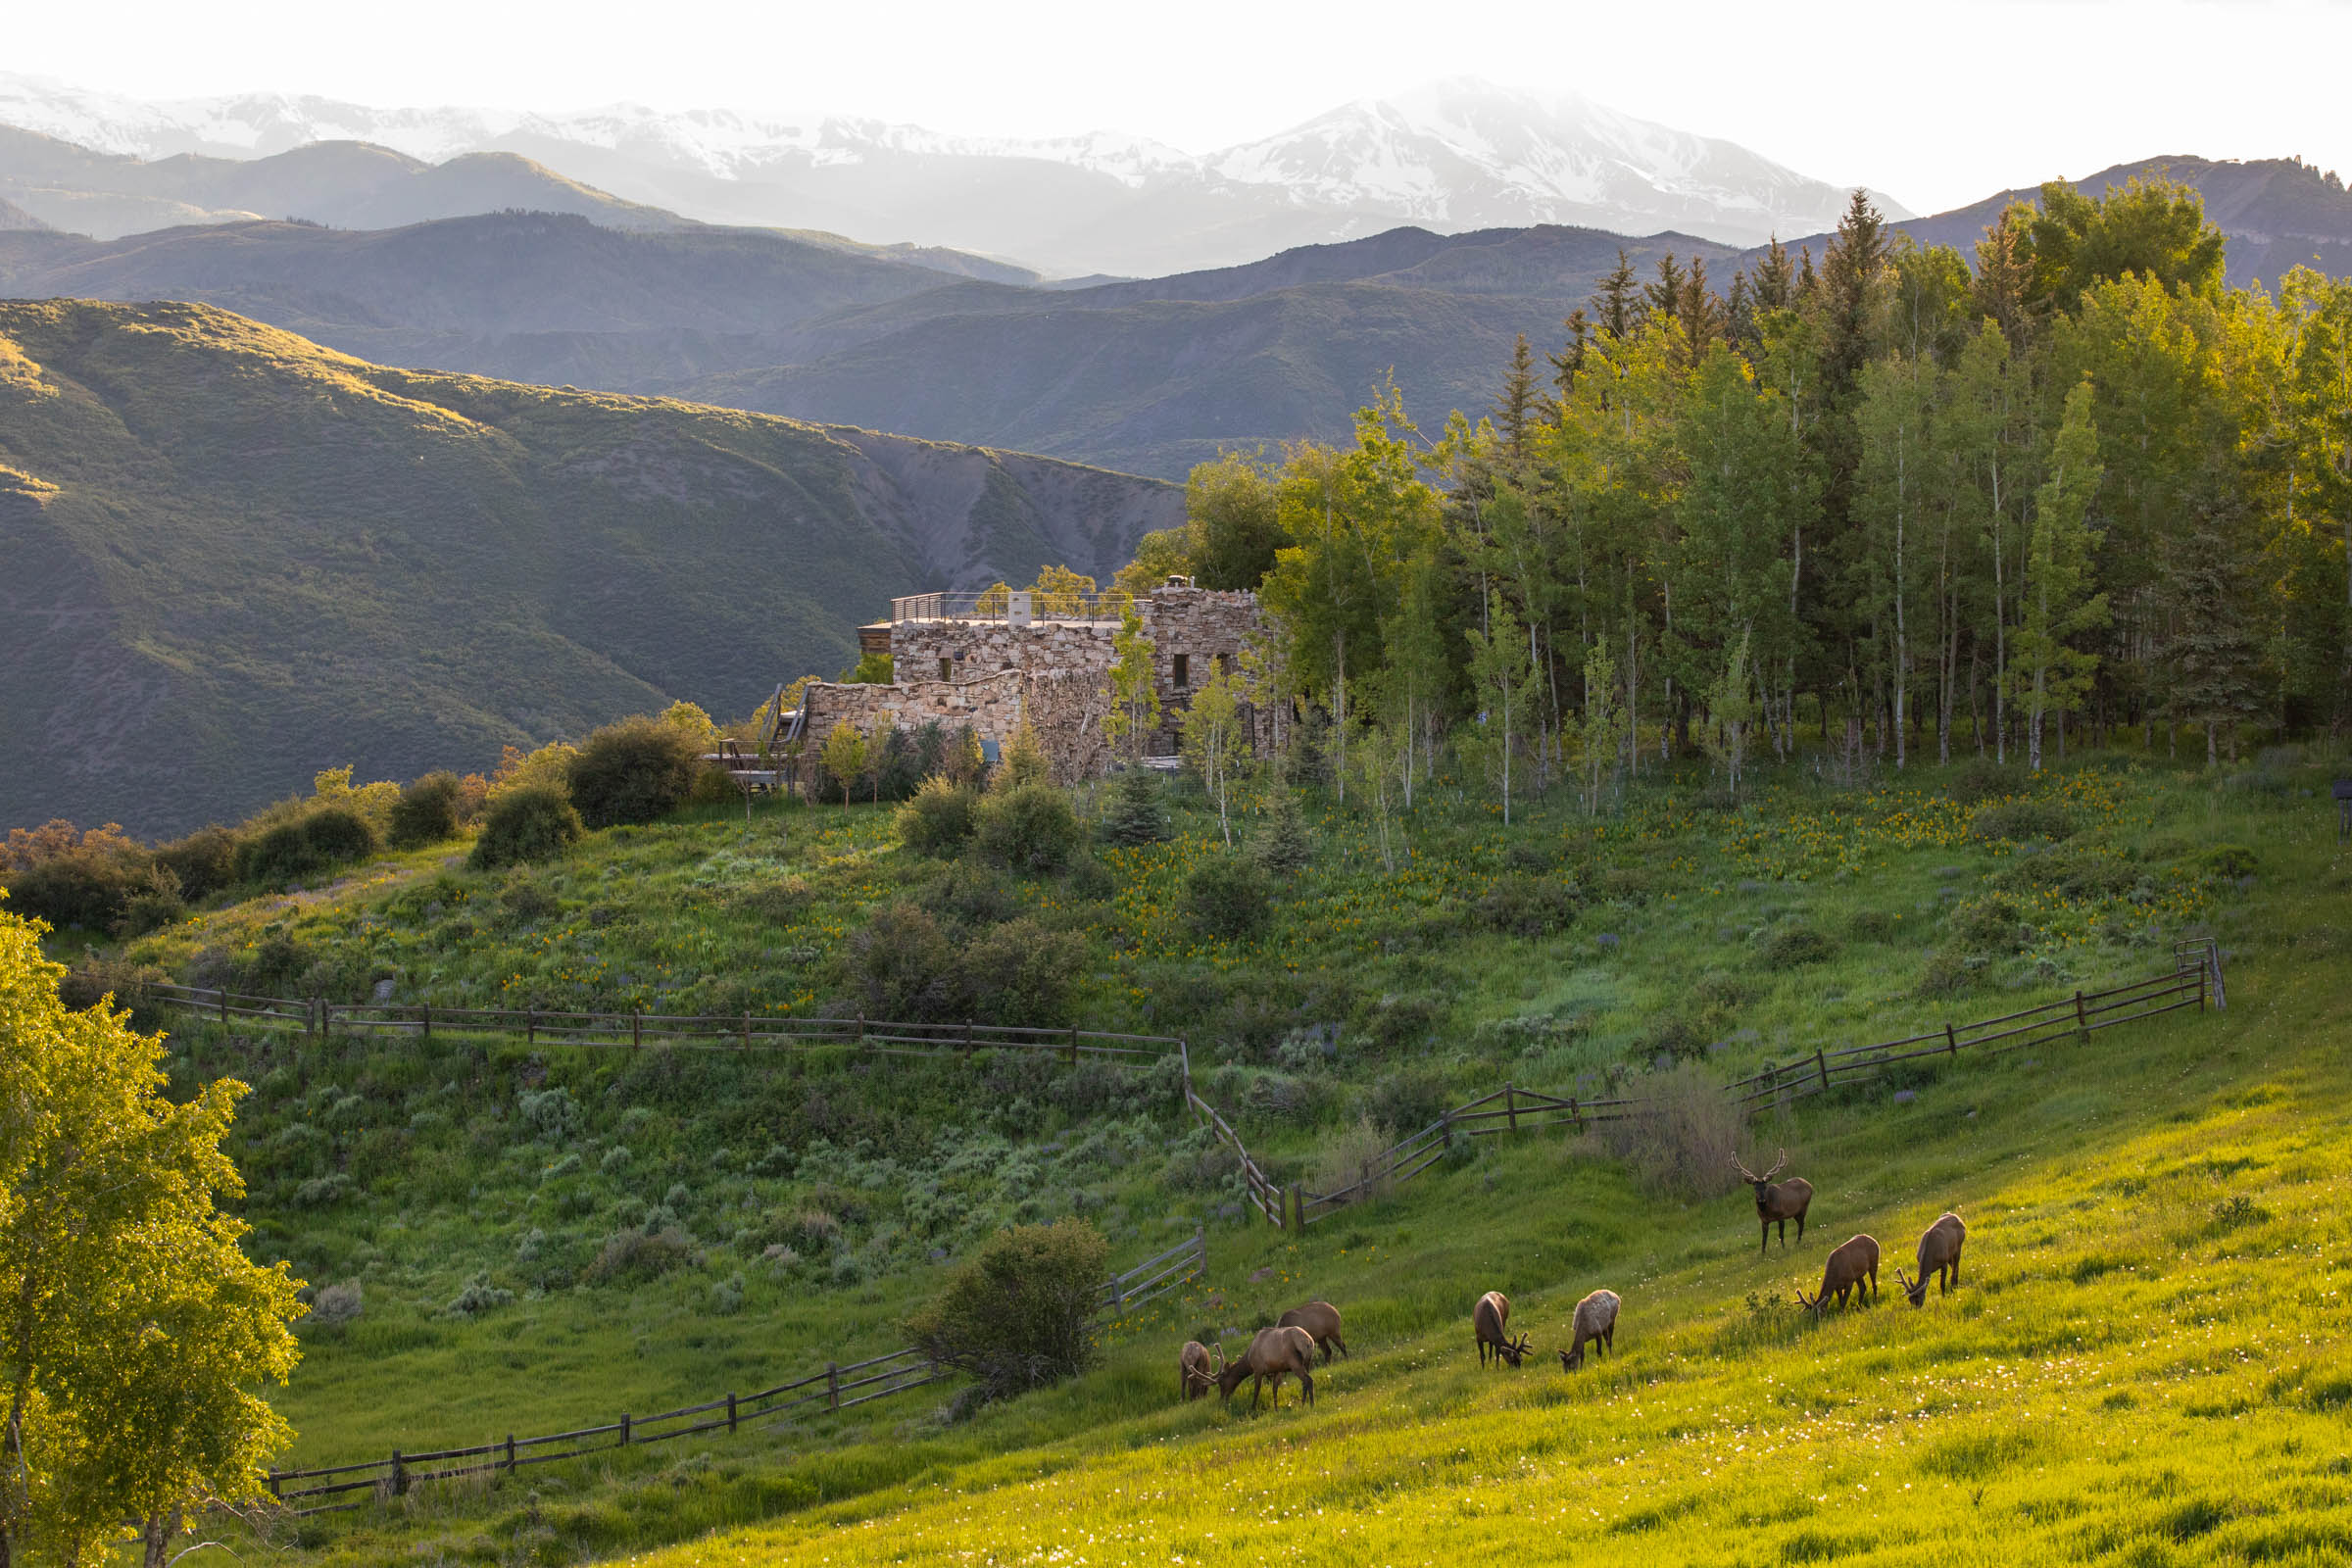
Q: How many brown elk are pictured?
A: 8